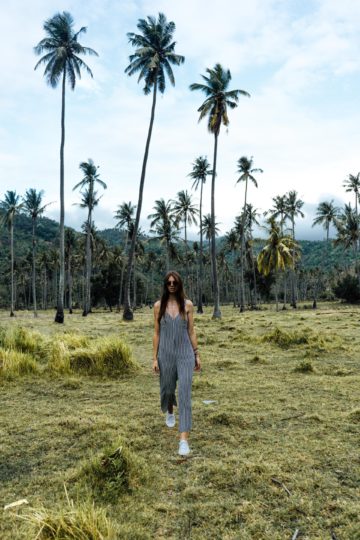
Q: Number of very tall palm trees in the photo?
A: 3